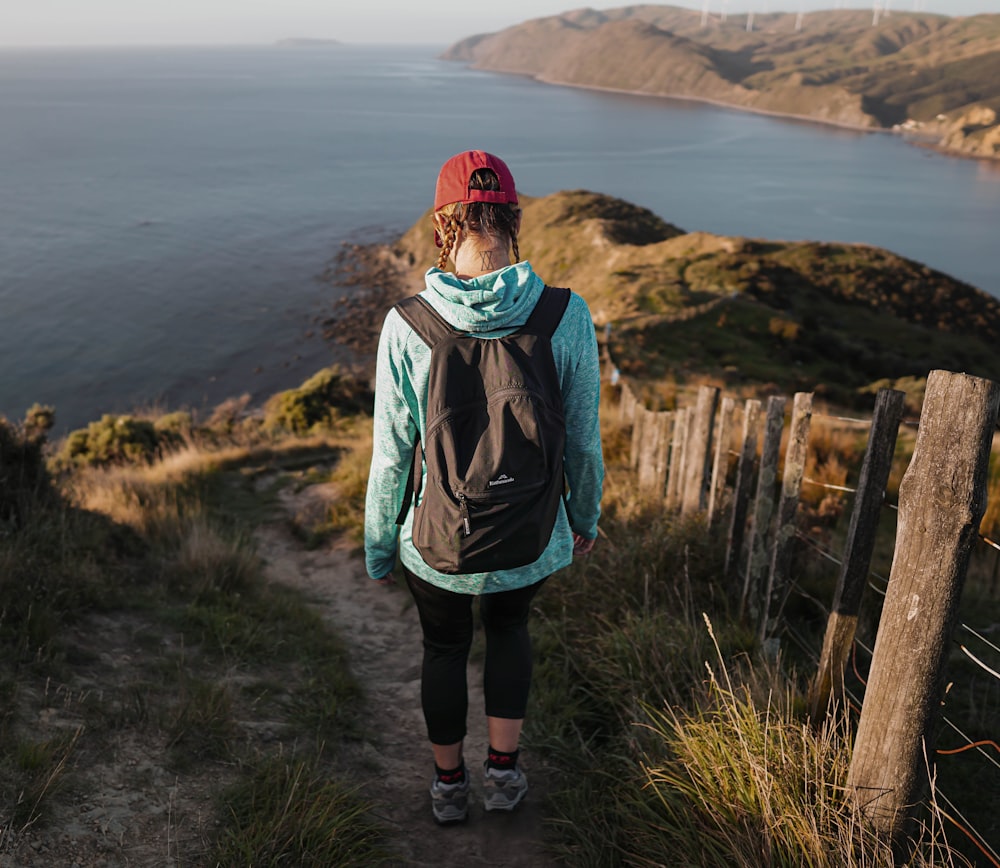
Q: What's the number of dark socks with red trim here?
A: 2